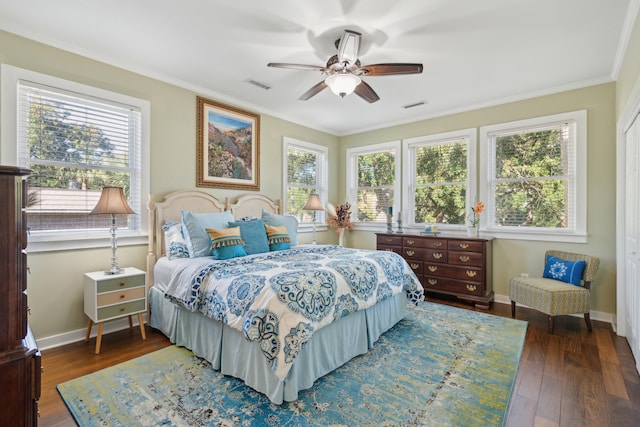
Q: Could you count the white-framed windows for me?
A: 5